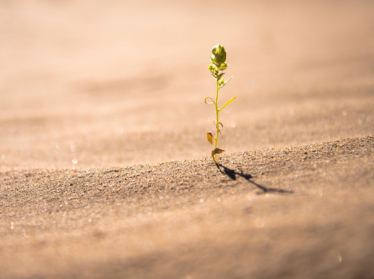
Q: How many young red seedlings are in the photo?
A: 0